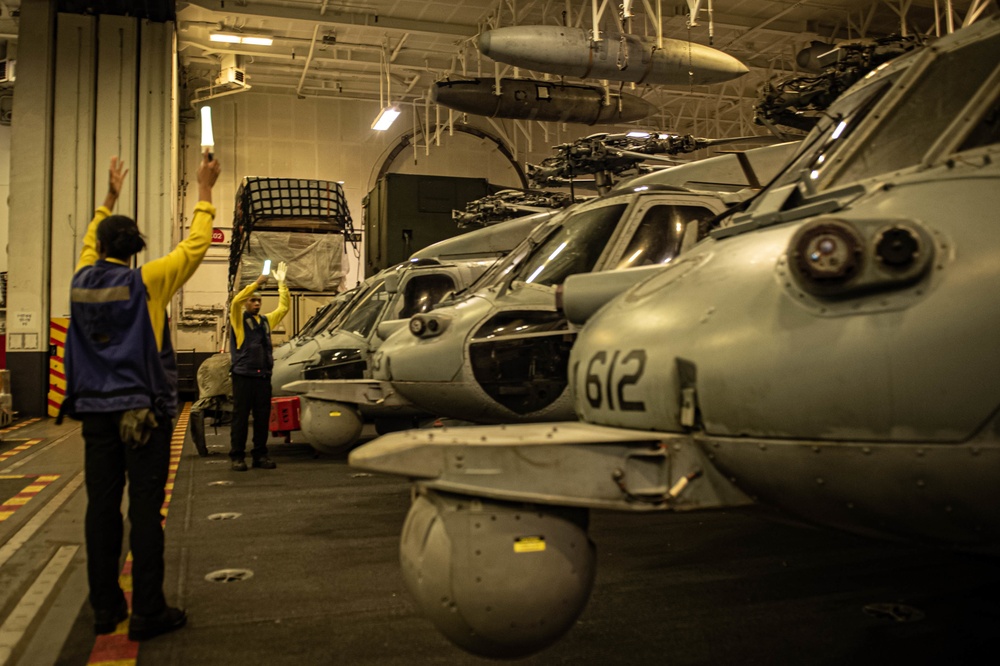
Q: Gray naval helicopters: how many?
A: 4